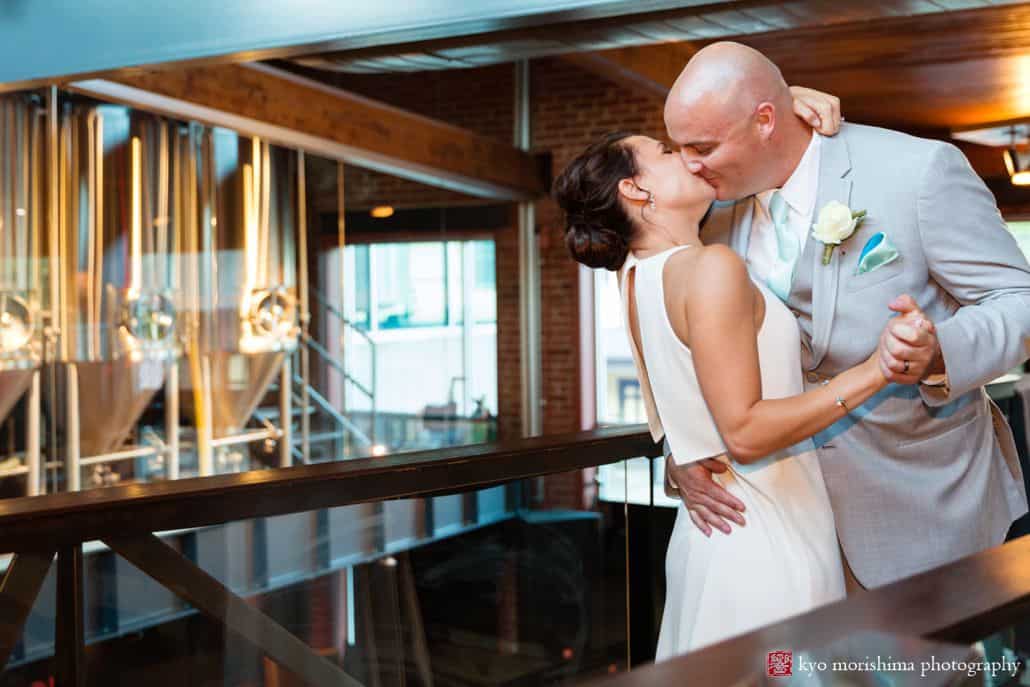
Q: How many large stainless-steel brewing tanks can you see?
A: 3